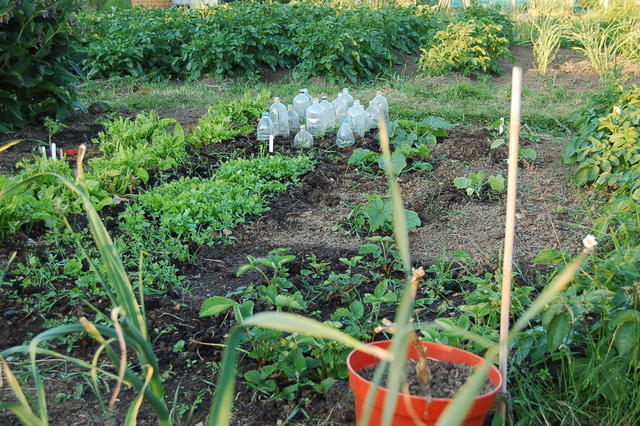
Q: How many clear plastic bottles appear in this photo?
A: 15